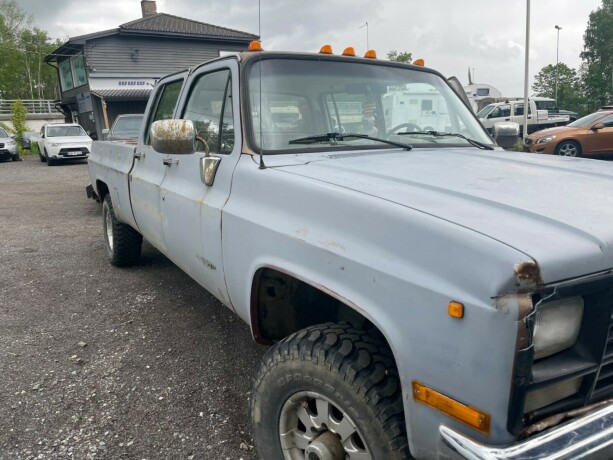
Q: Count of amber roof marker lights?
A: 5